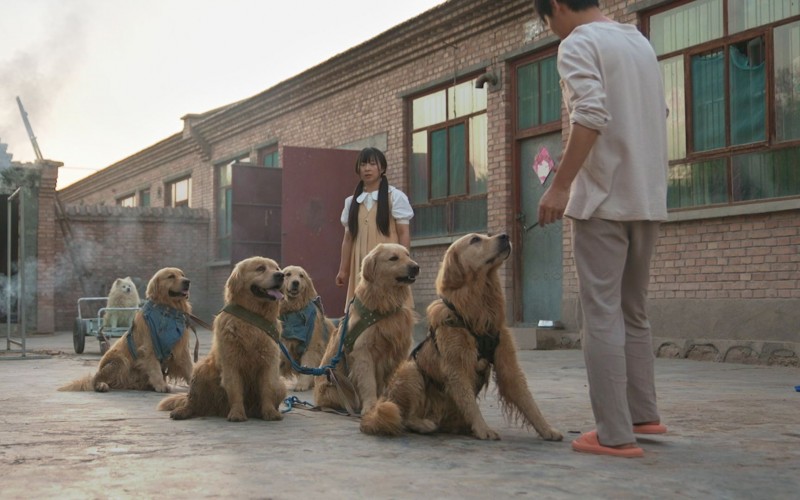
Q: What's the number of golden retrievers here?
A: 5